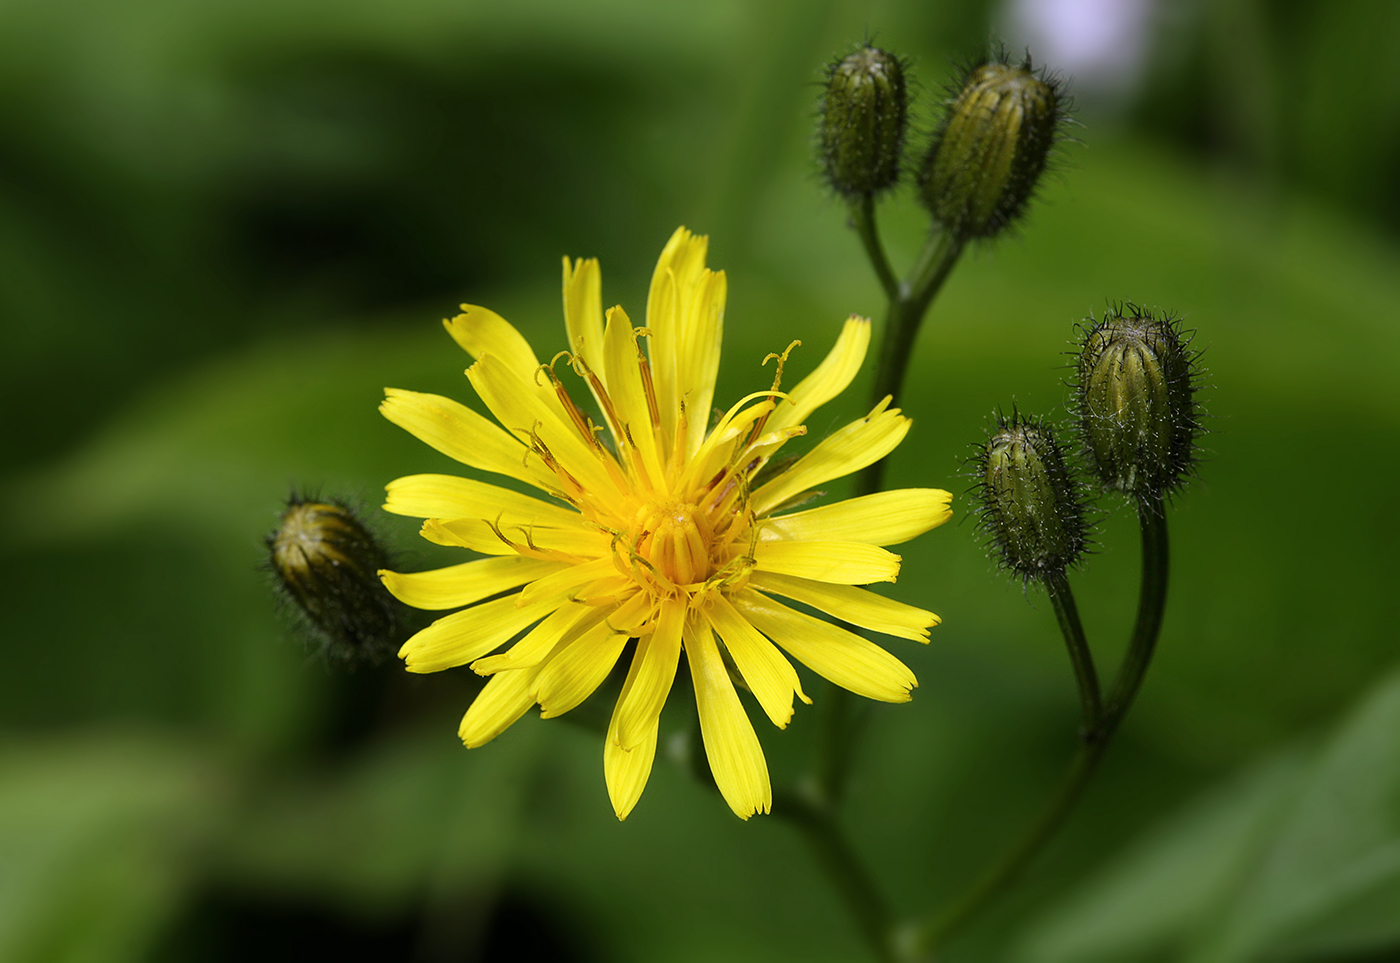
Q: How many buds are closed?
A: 5